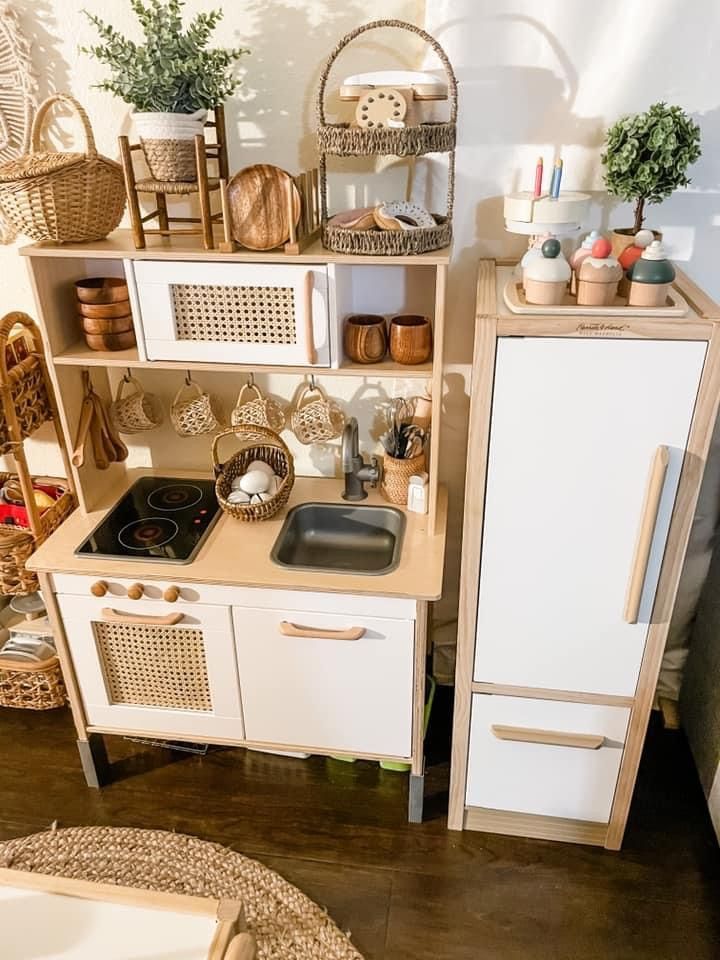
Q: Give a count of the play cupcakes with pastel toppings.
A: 6